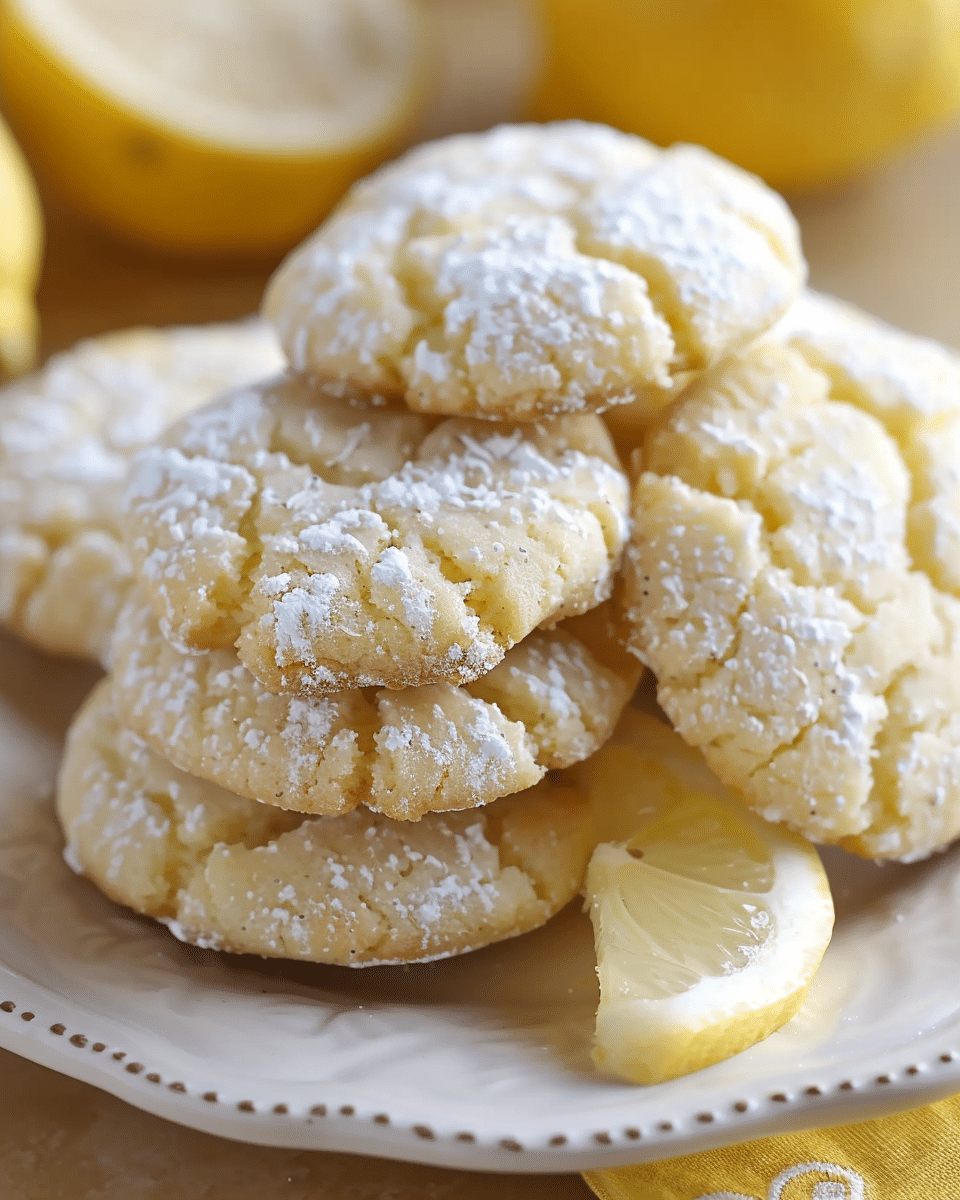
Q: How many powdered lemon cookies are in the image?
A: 6